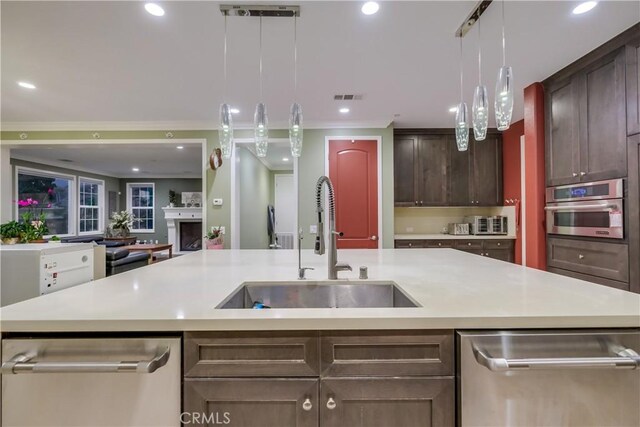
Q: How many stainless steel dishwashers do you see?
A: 2